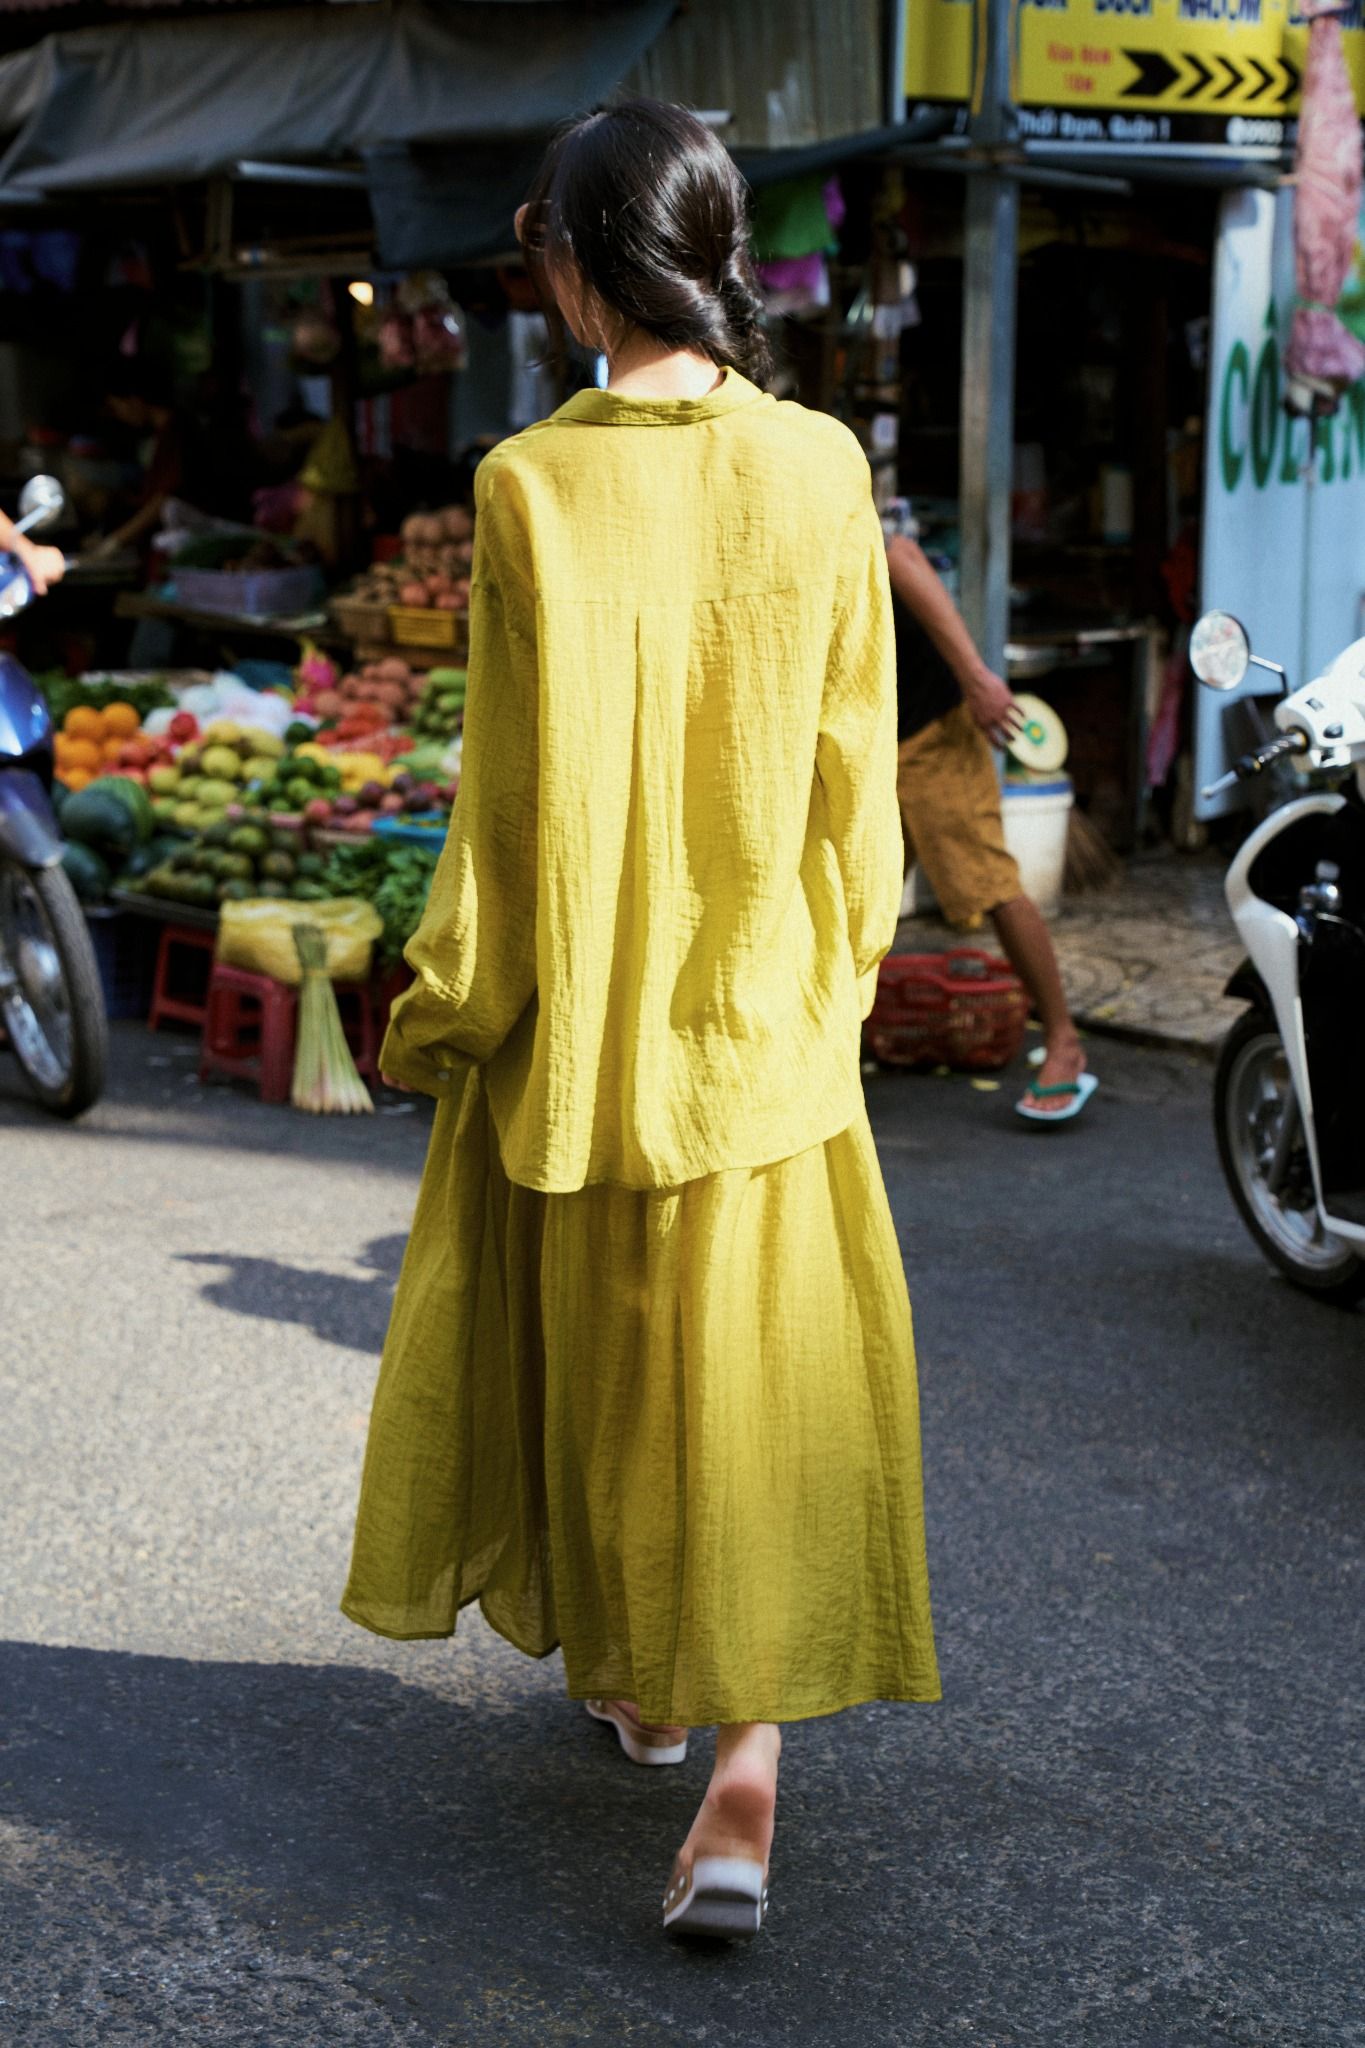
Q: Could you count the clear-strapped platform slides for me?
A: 2